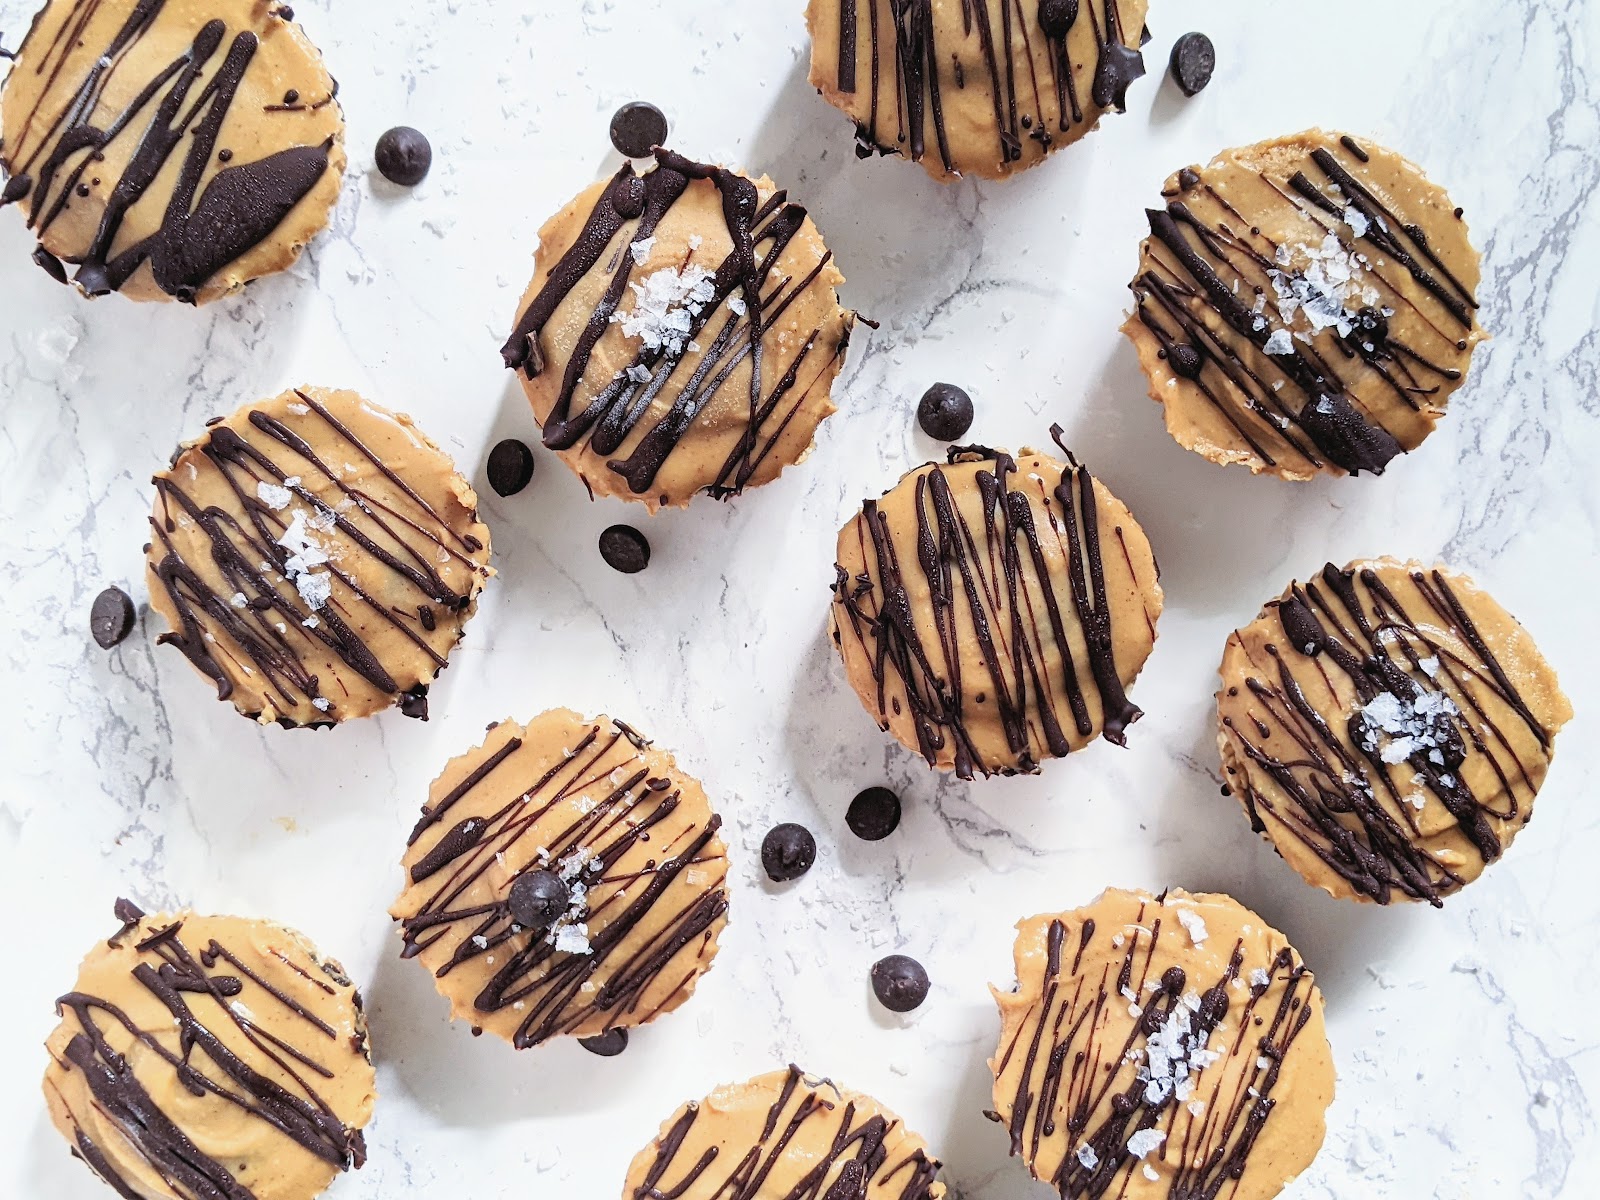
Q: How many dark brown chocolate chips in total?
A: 12